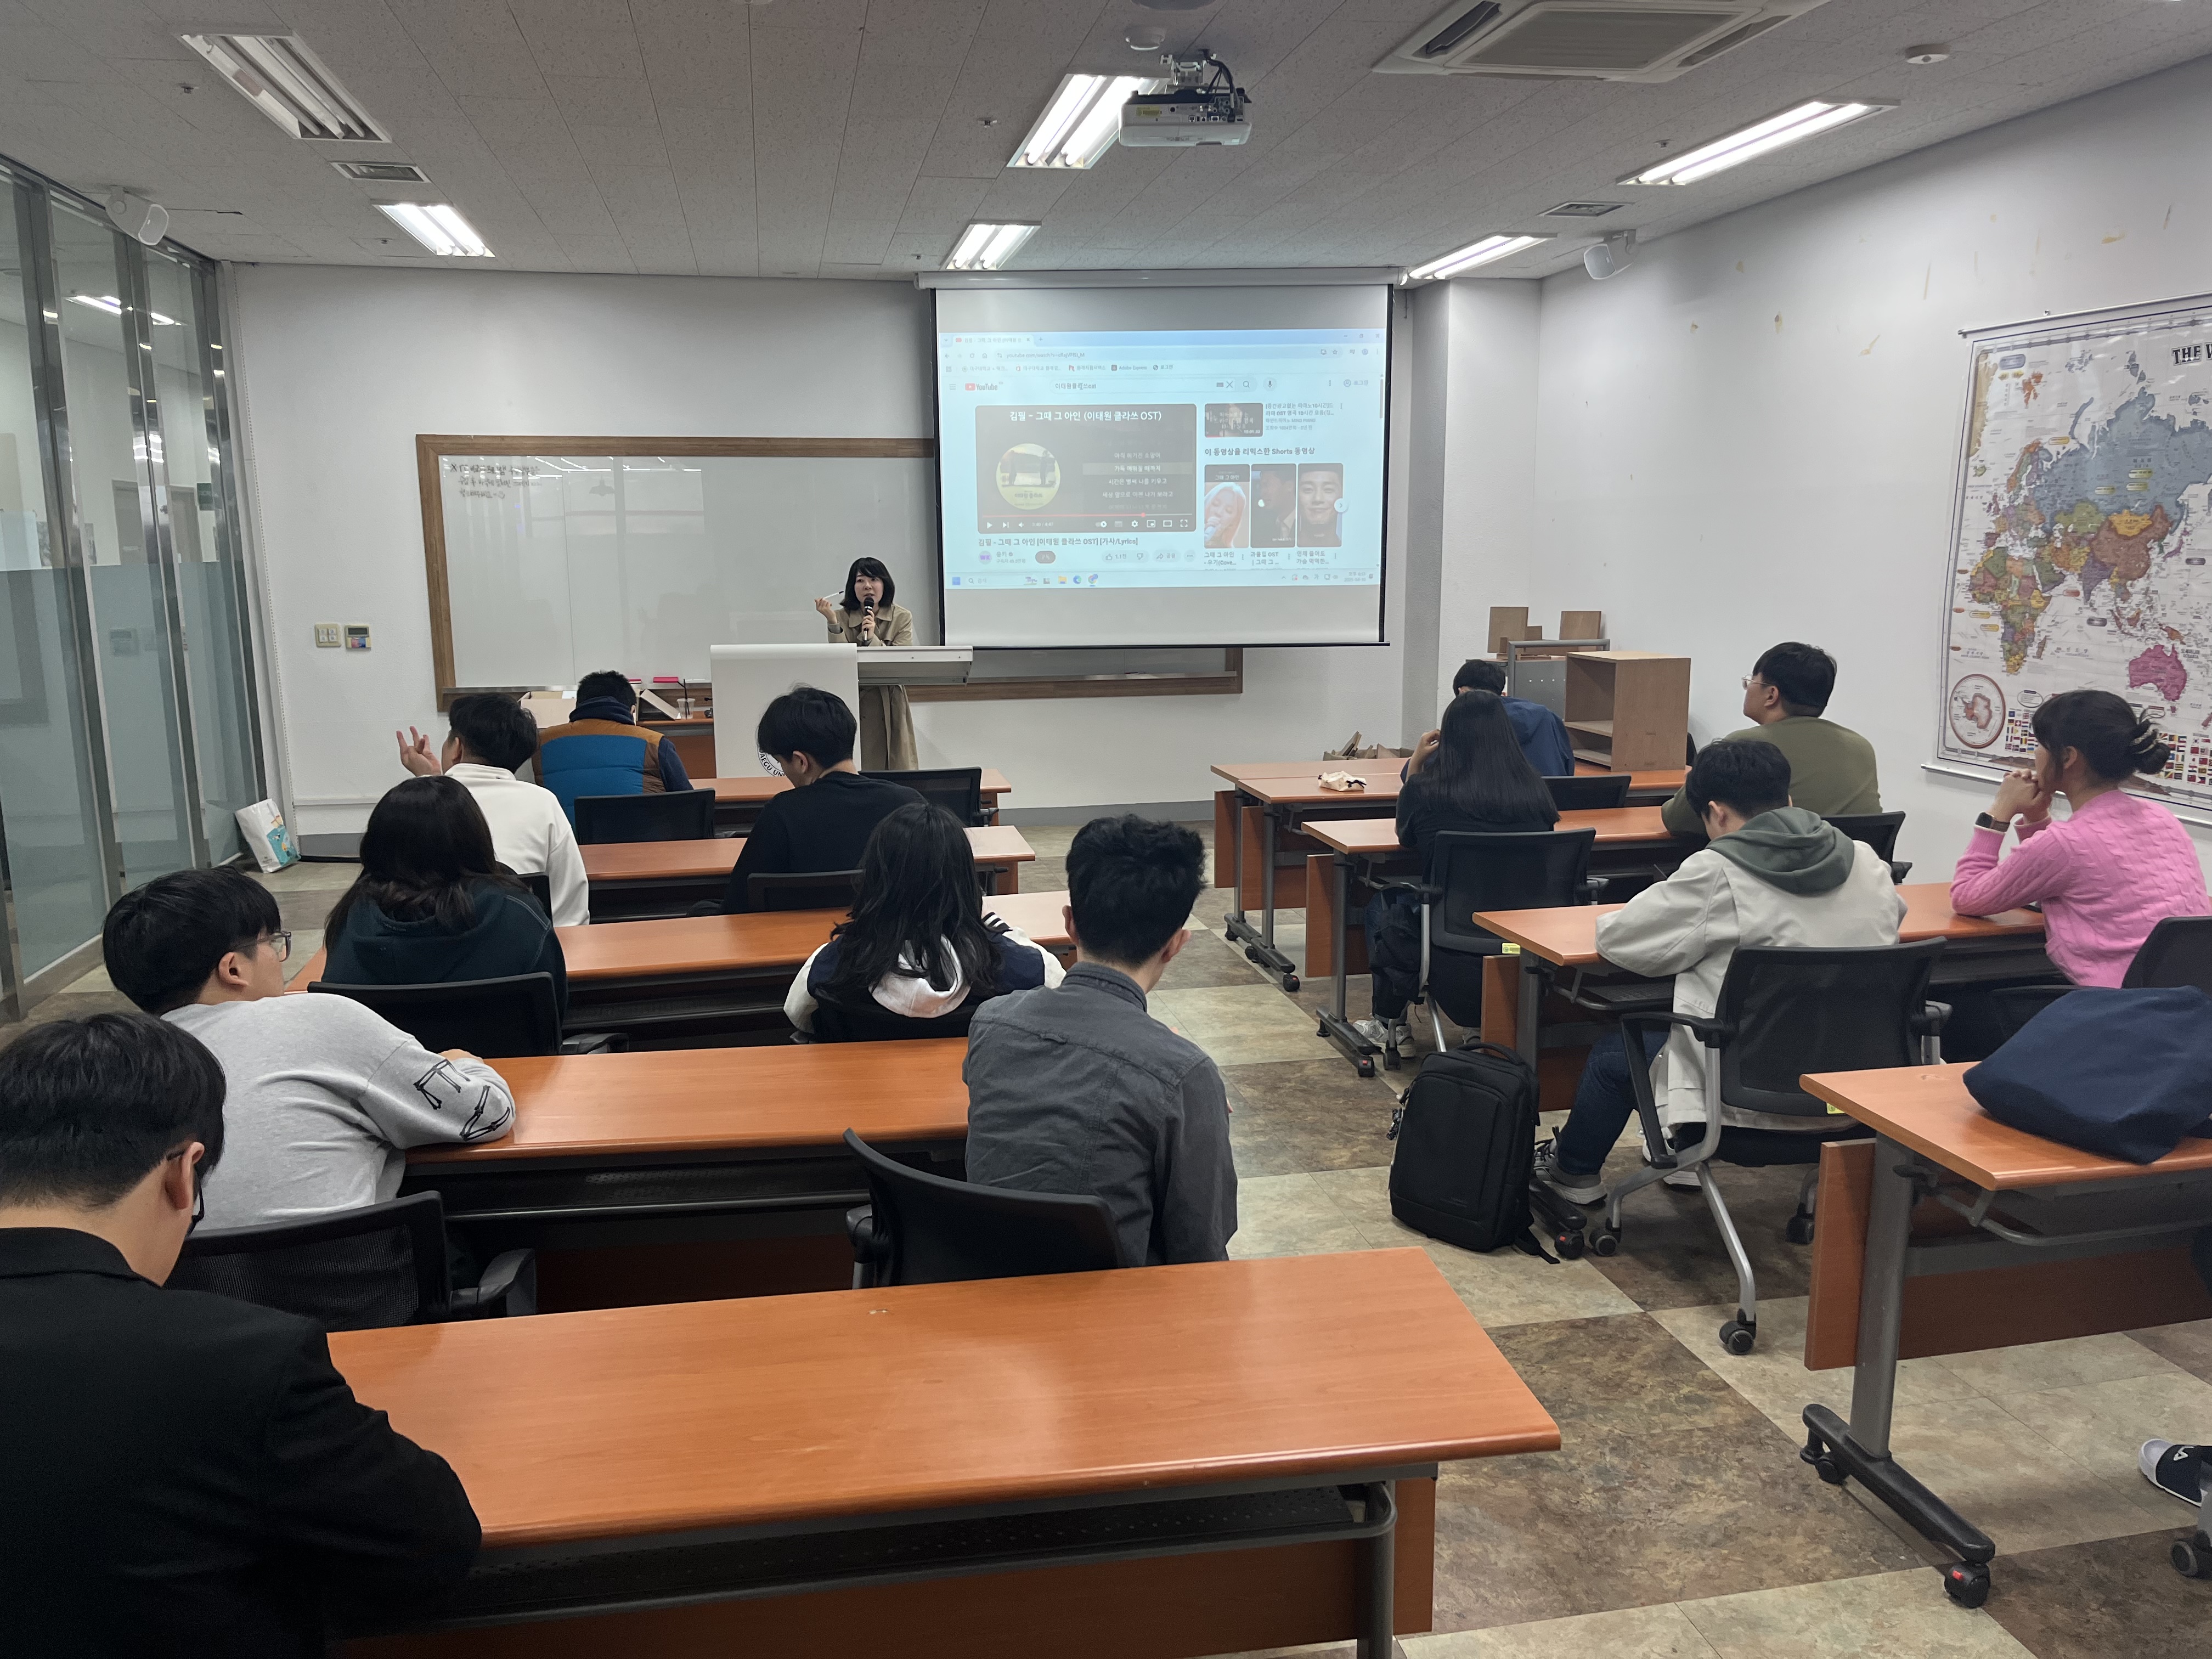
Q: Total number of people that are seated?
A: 13